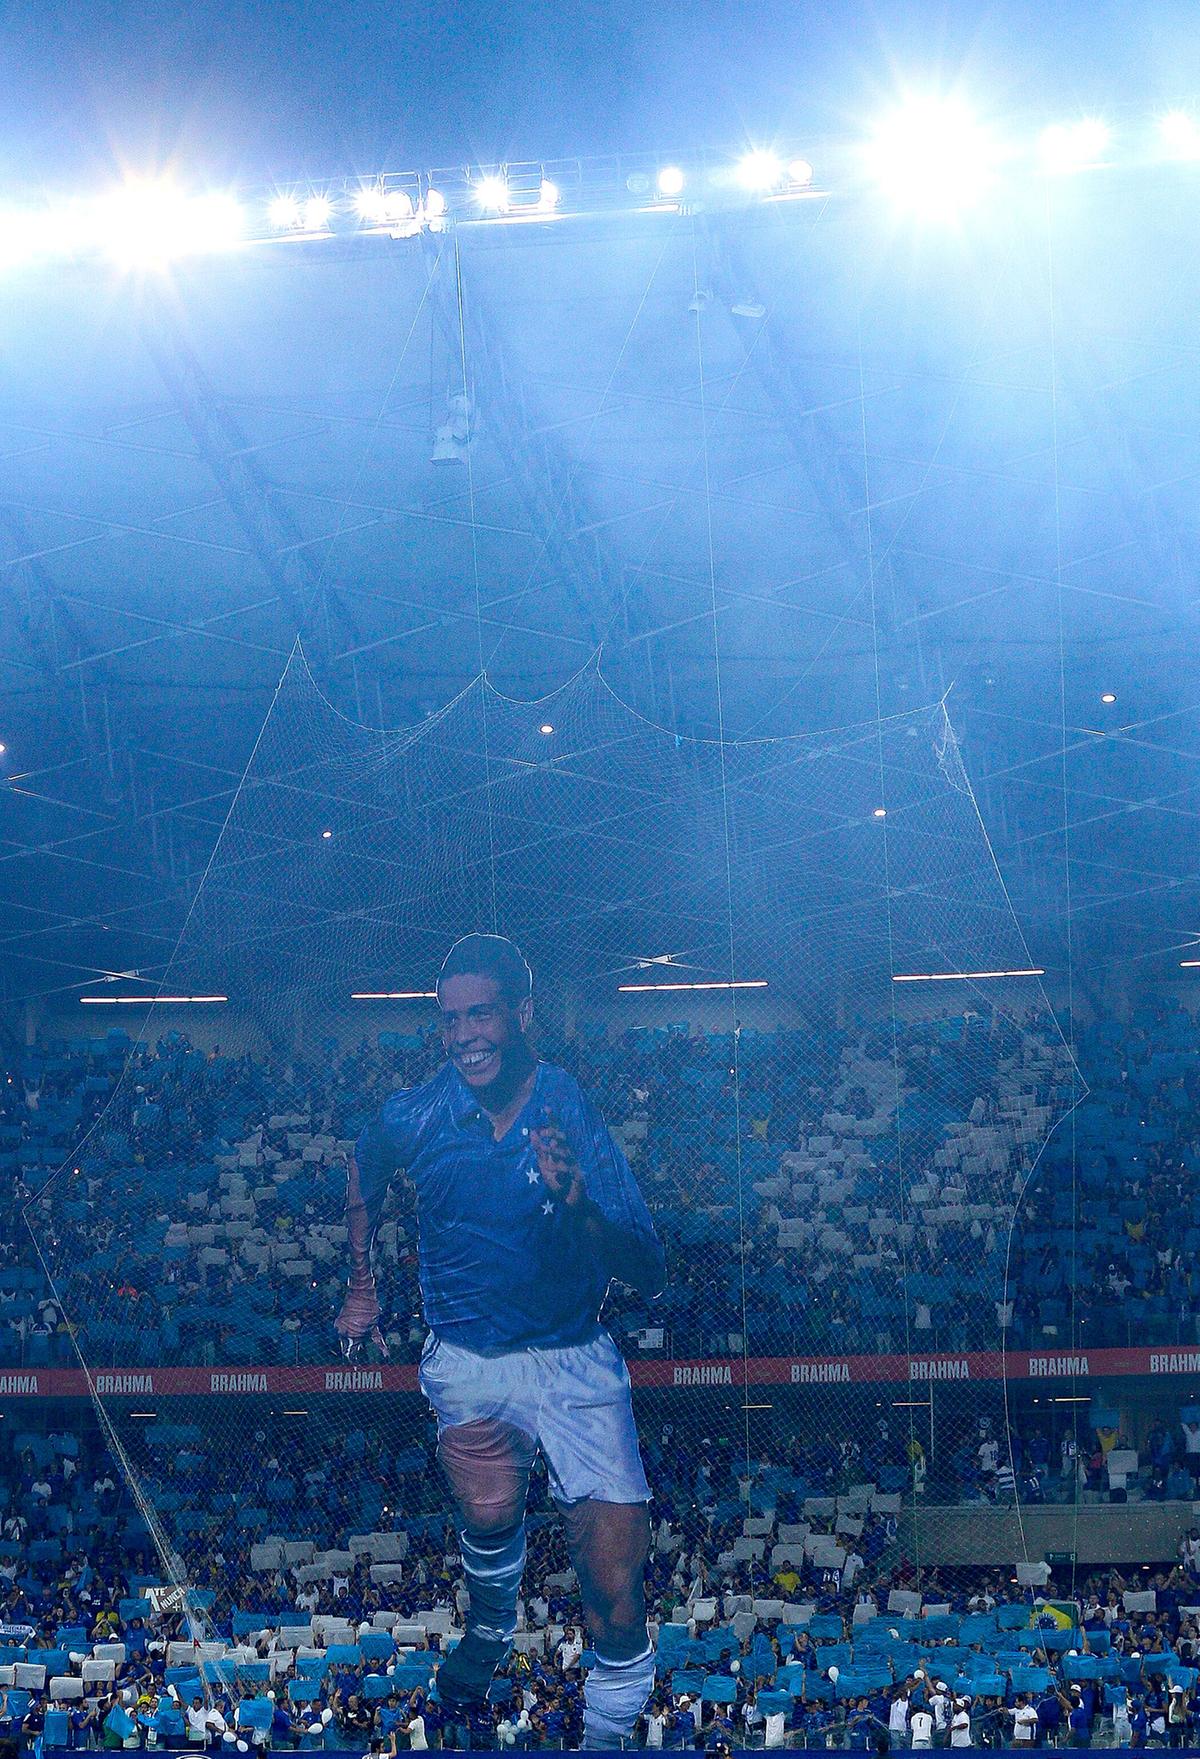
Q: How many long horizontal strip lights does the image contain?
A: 5